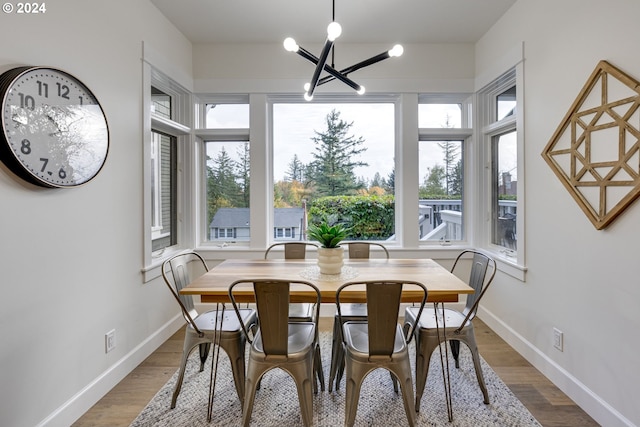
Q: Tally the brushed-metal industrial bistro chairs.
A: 6